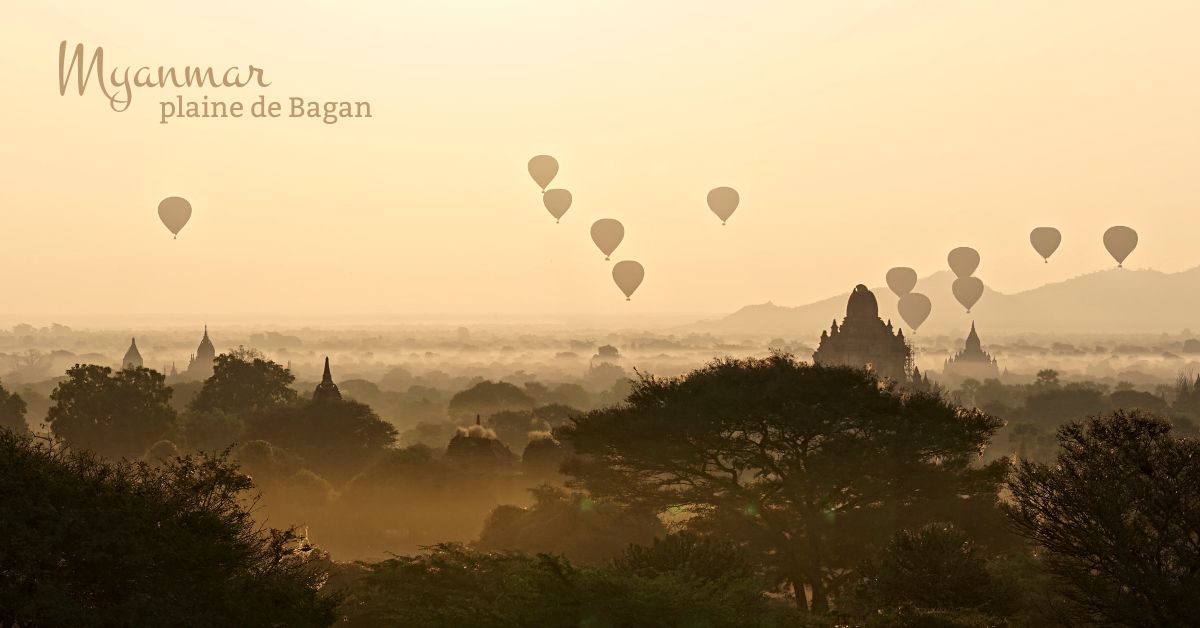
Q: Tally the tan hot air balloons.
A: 12